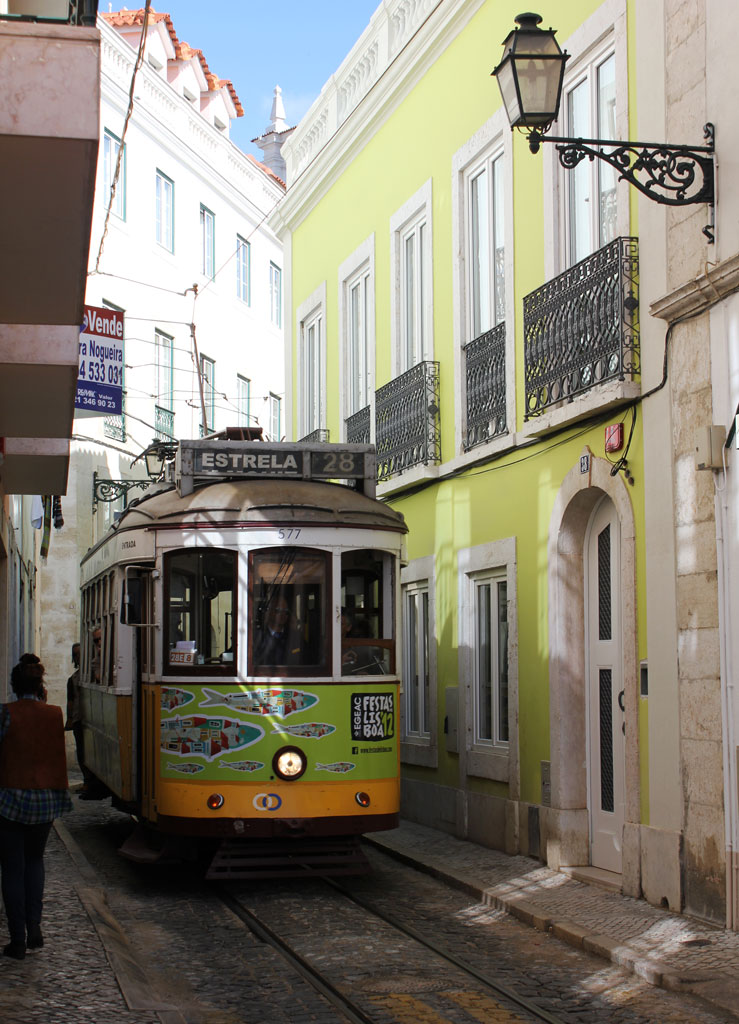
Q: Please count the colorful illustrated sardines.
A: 7